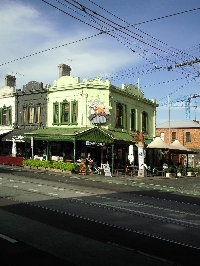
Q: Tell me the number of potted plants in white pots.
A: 3